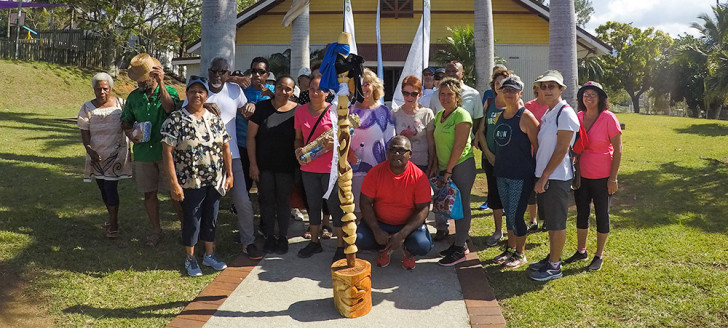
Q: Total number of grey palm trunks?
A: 4